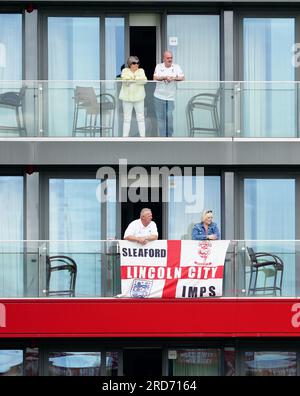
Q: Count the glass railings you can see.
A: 2